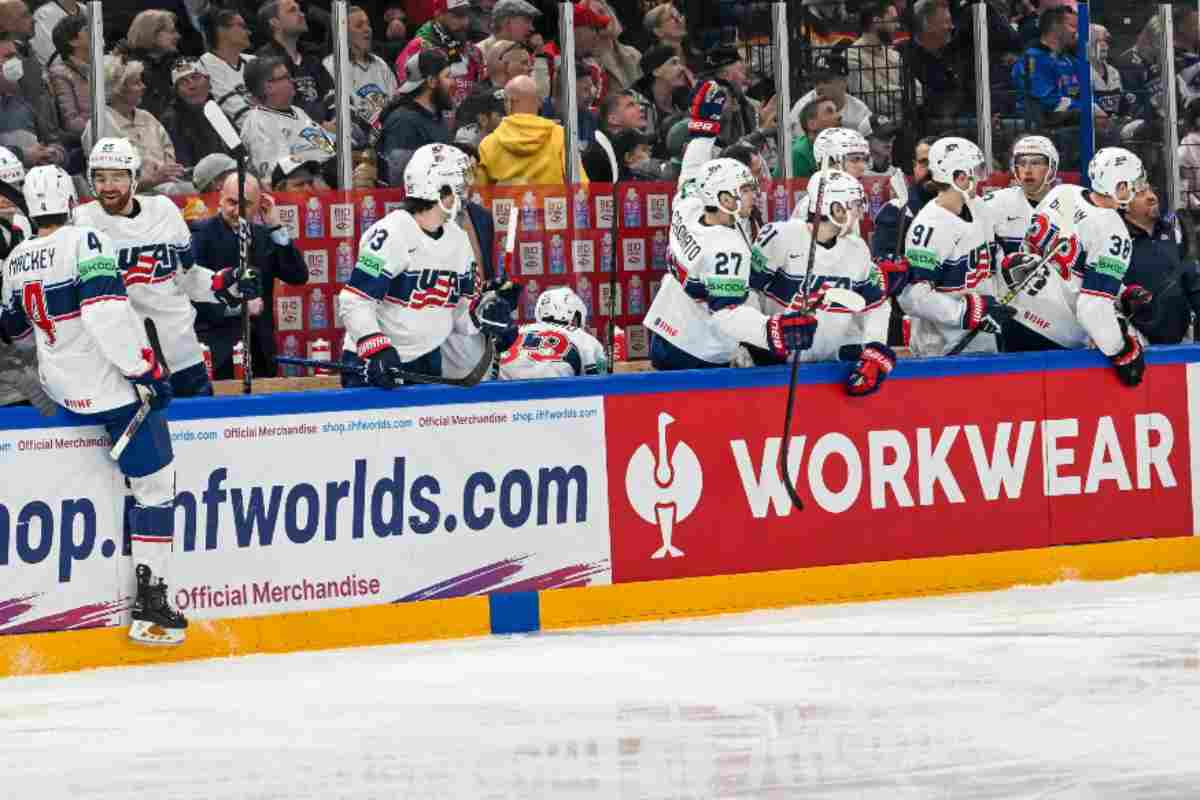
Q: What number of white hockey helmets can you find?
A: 11